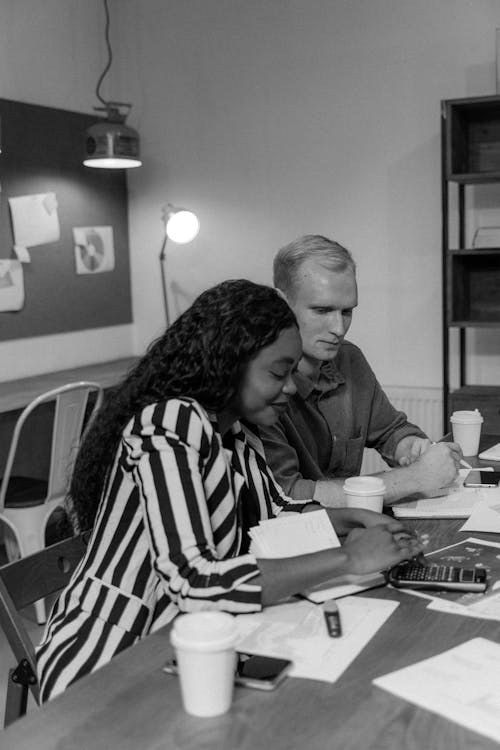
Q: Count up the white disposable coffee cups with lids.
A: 3